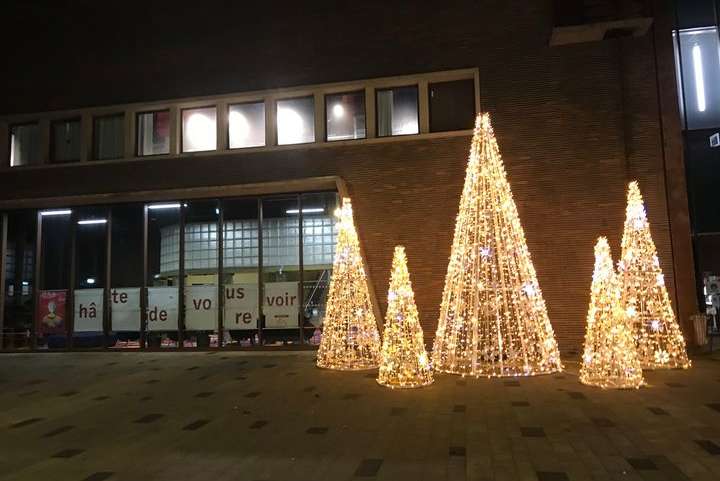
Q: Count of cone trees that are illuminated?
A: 5